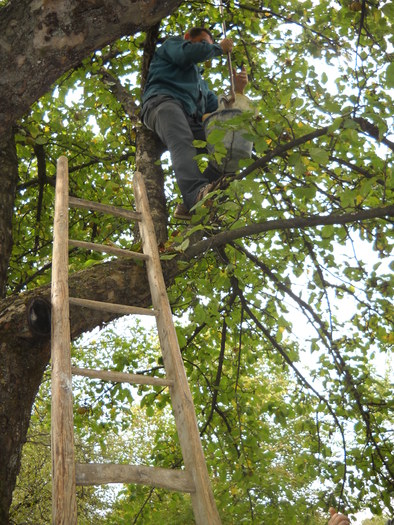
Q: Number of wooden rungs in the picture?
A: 5